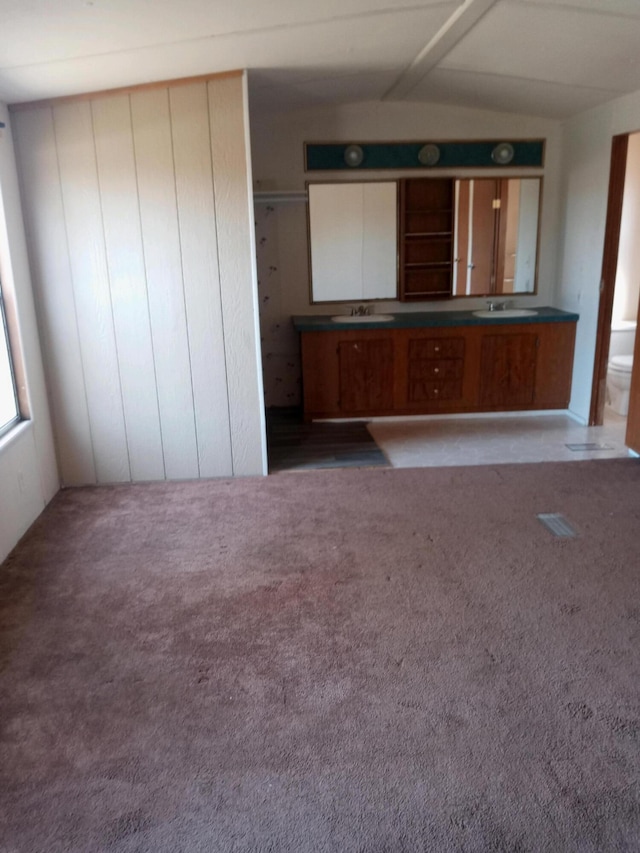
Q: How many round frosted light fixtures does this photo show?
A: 3